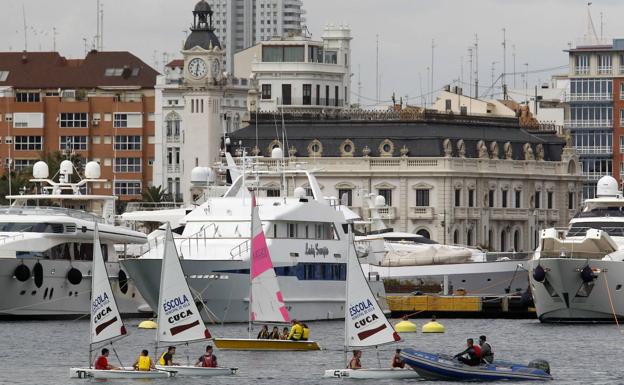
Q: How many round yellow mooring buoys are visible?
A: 3